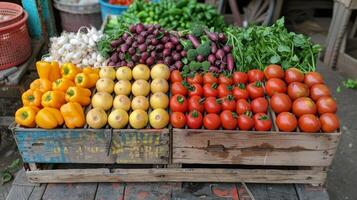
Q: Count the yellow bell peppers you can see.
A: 12